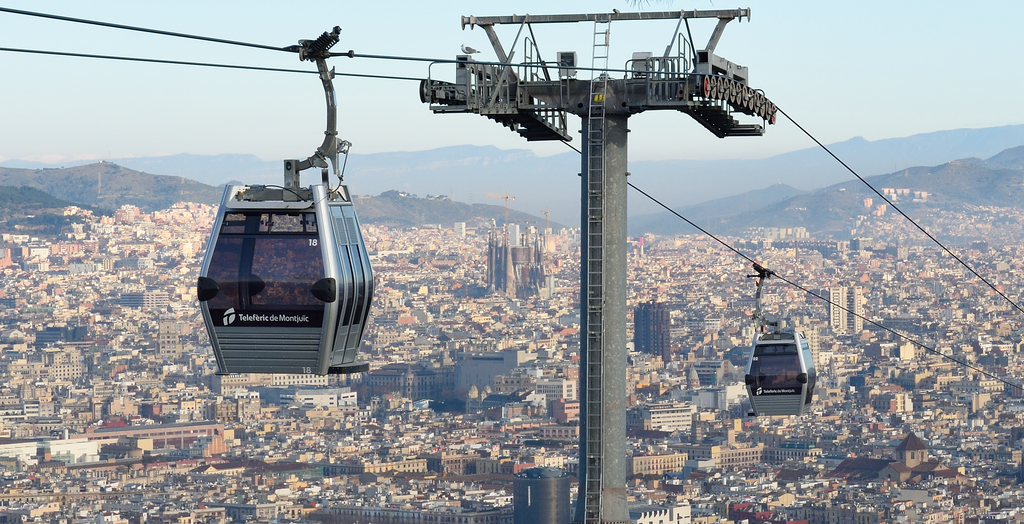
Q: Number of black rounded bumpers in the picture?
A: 4